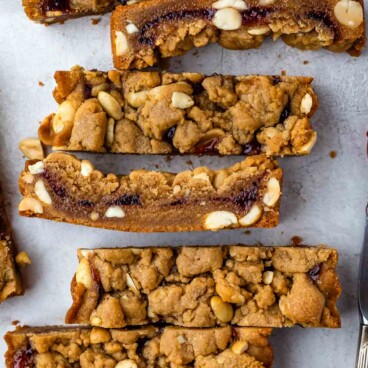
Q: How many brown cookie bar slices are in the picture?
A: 7